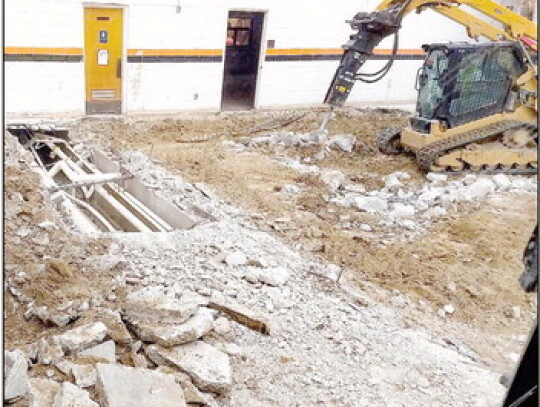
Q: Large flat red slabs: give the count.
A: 0